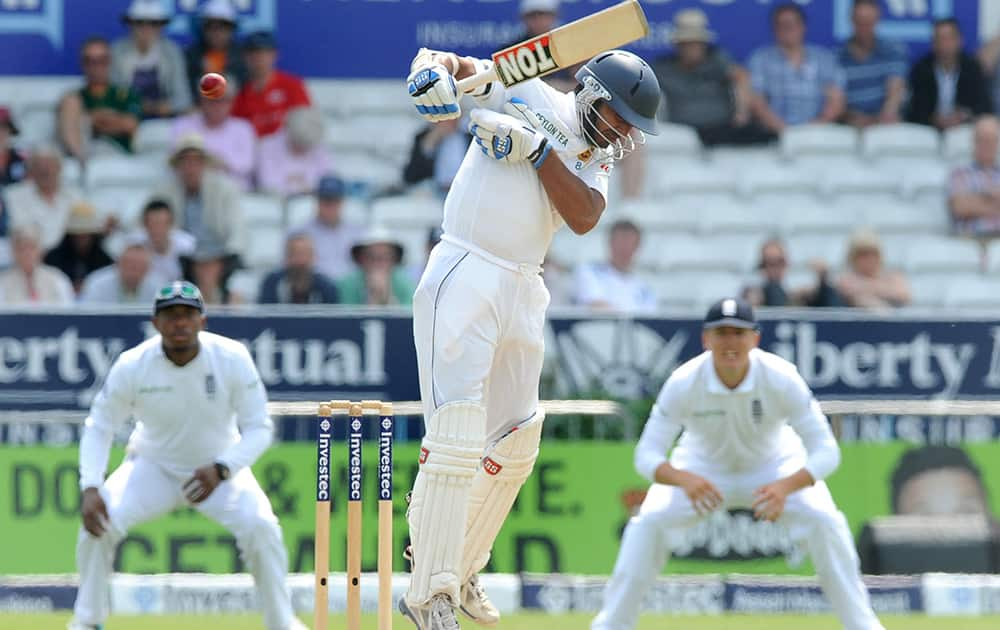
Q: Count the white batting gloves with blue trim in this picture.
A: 2